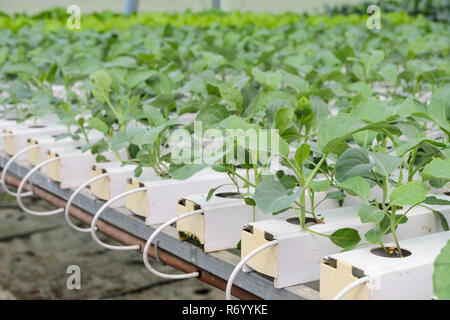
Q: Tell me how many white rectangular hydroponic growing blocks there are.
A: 8